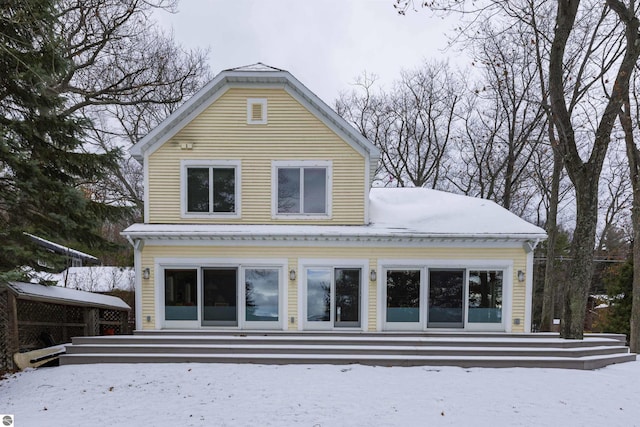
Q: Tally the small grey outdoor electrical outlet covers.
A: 3